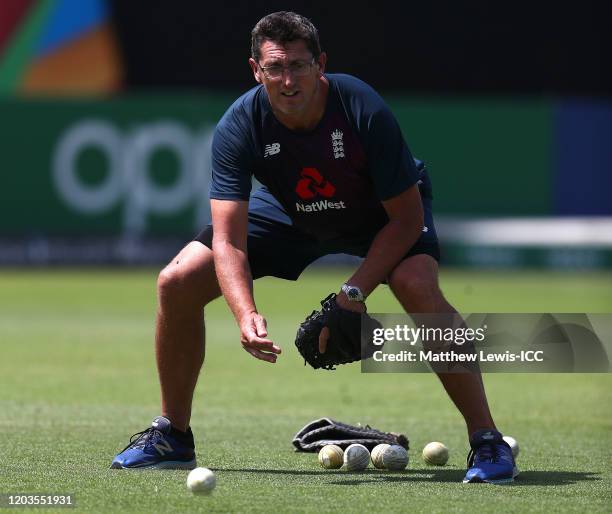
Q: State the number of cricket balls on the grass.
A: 7